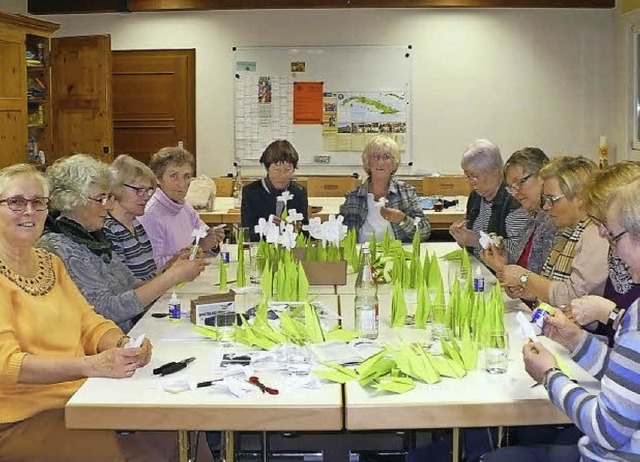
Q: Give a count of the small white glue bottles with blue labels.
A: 4